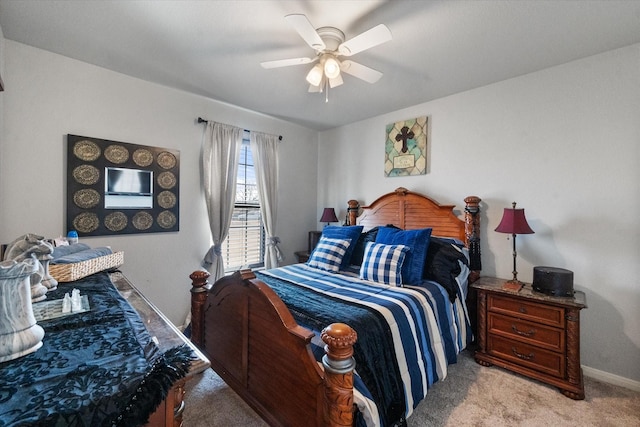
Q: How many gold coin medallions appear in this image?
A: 12